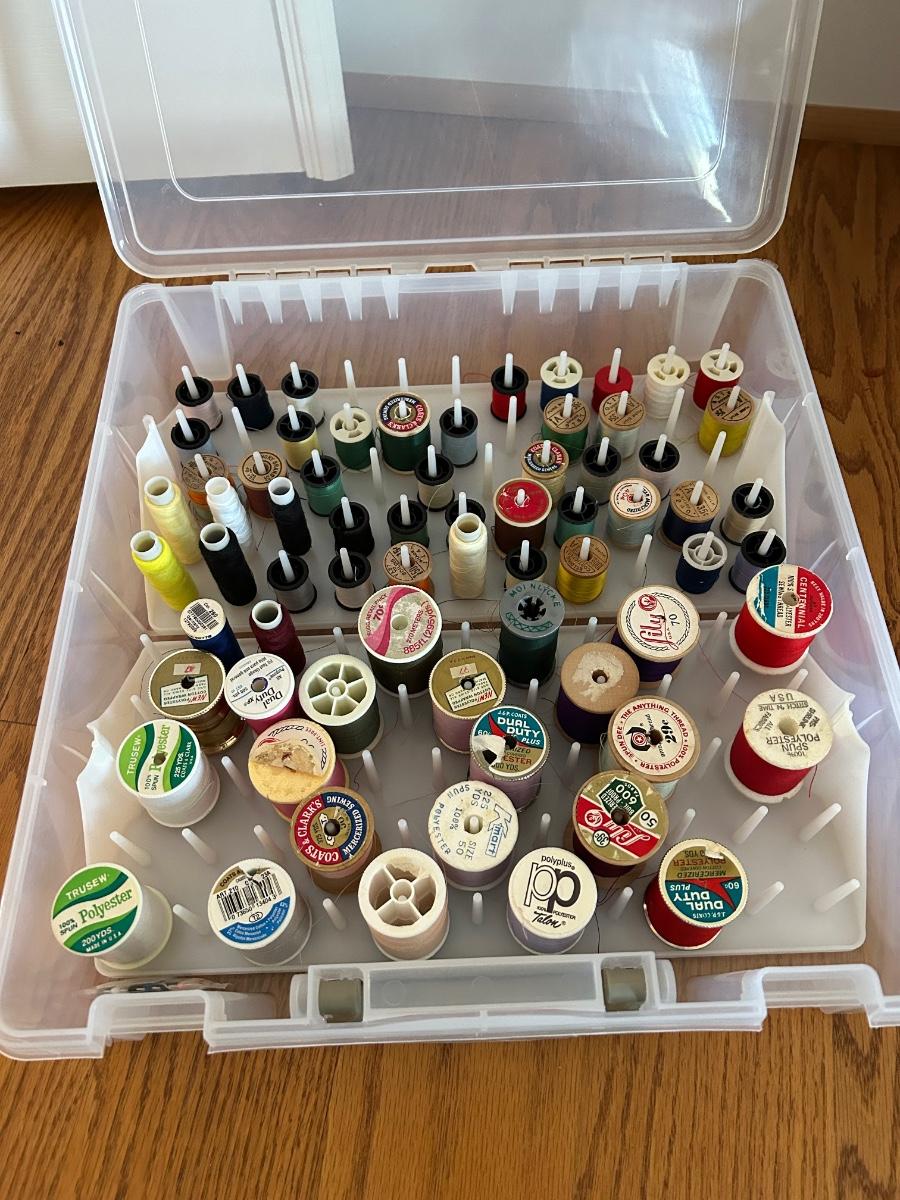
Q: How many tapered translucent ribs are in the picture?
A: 10